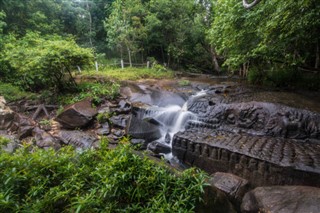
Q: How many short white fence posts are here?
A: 4